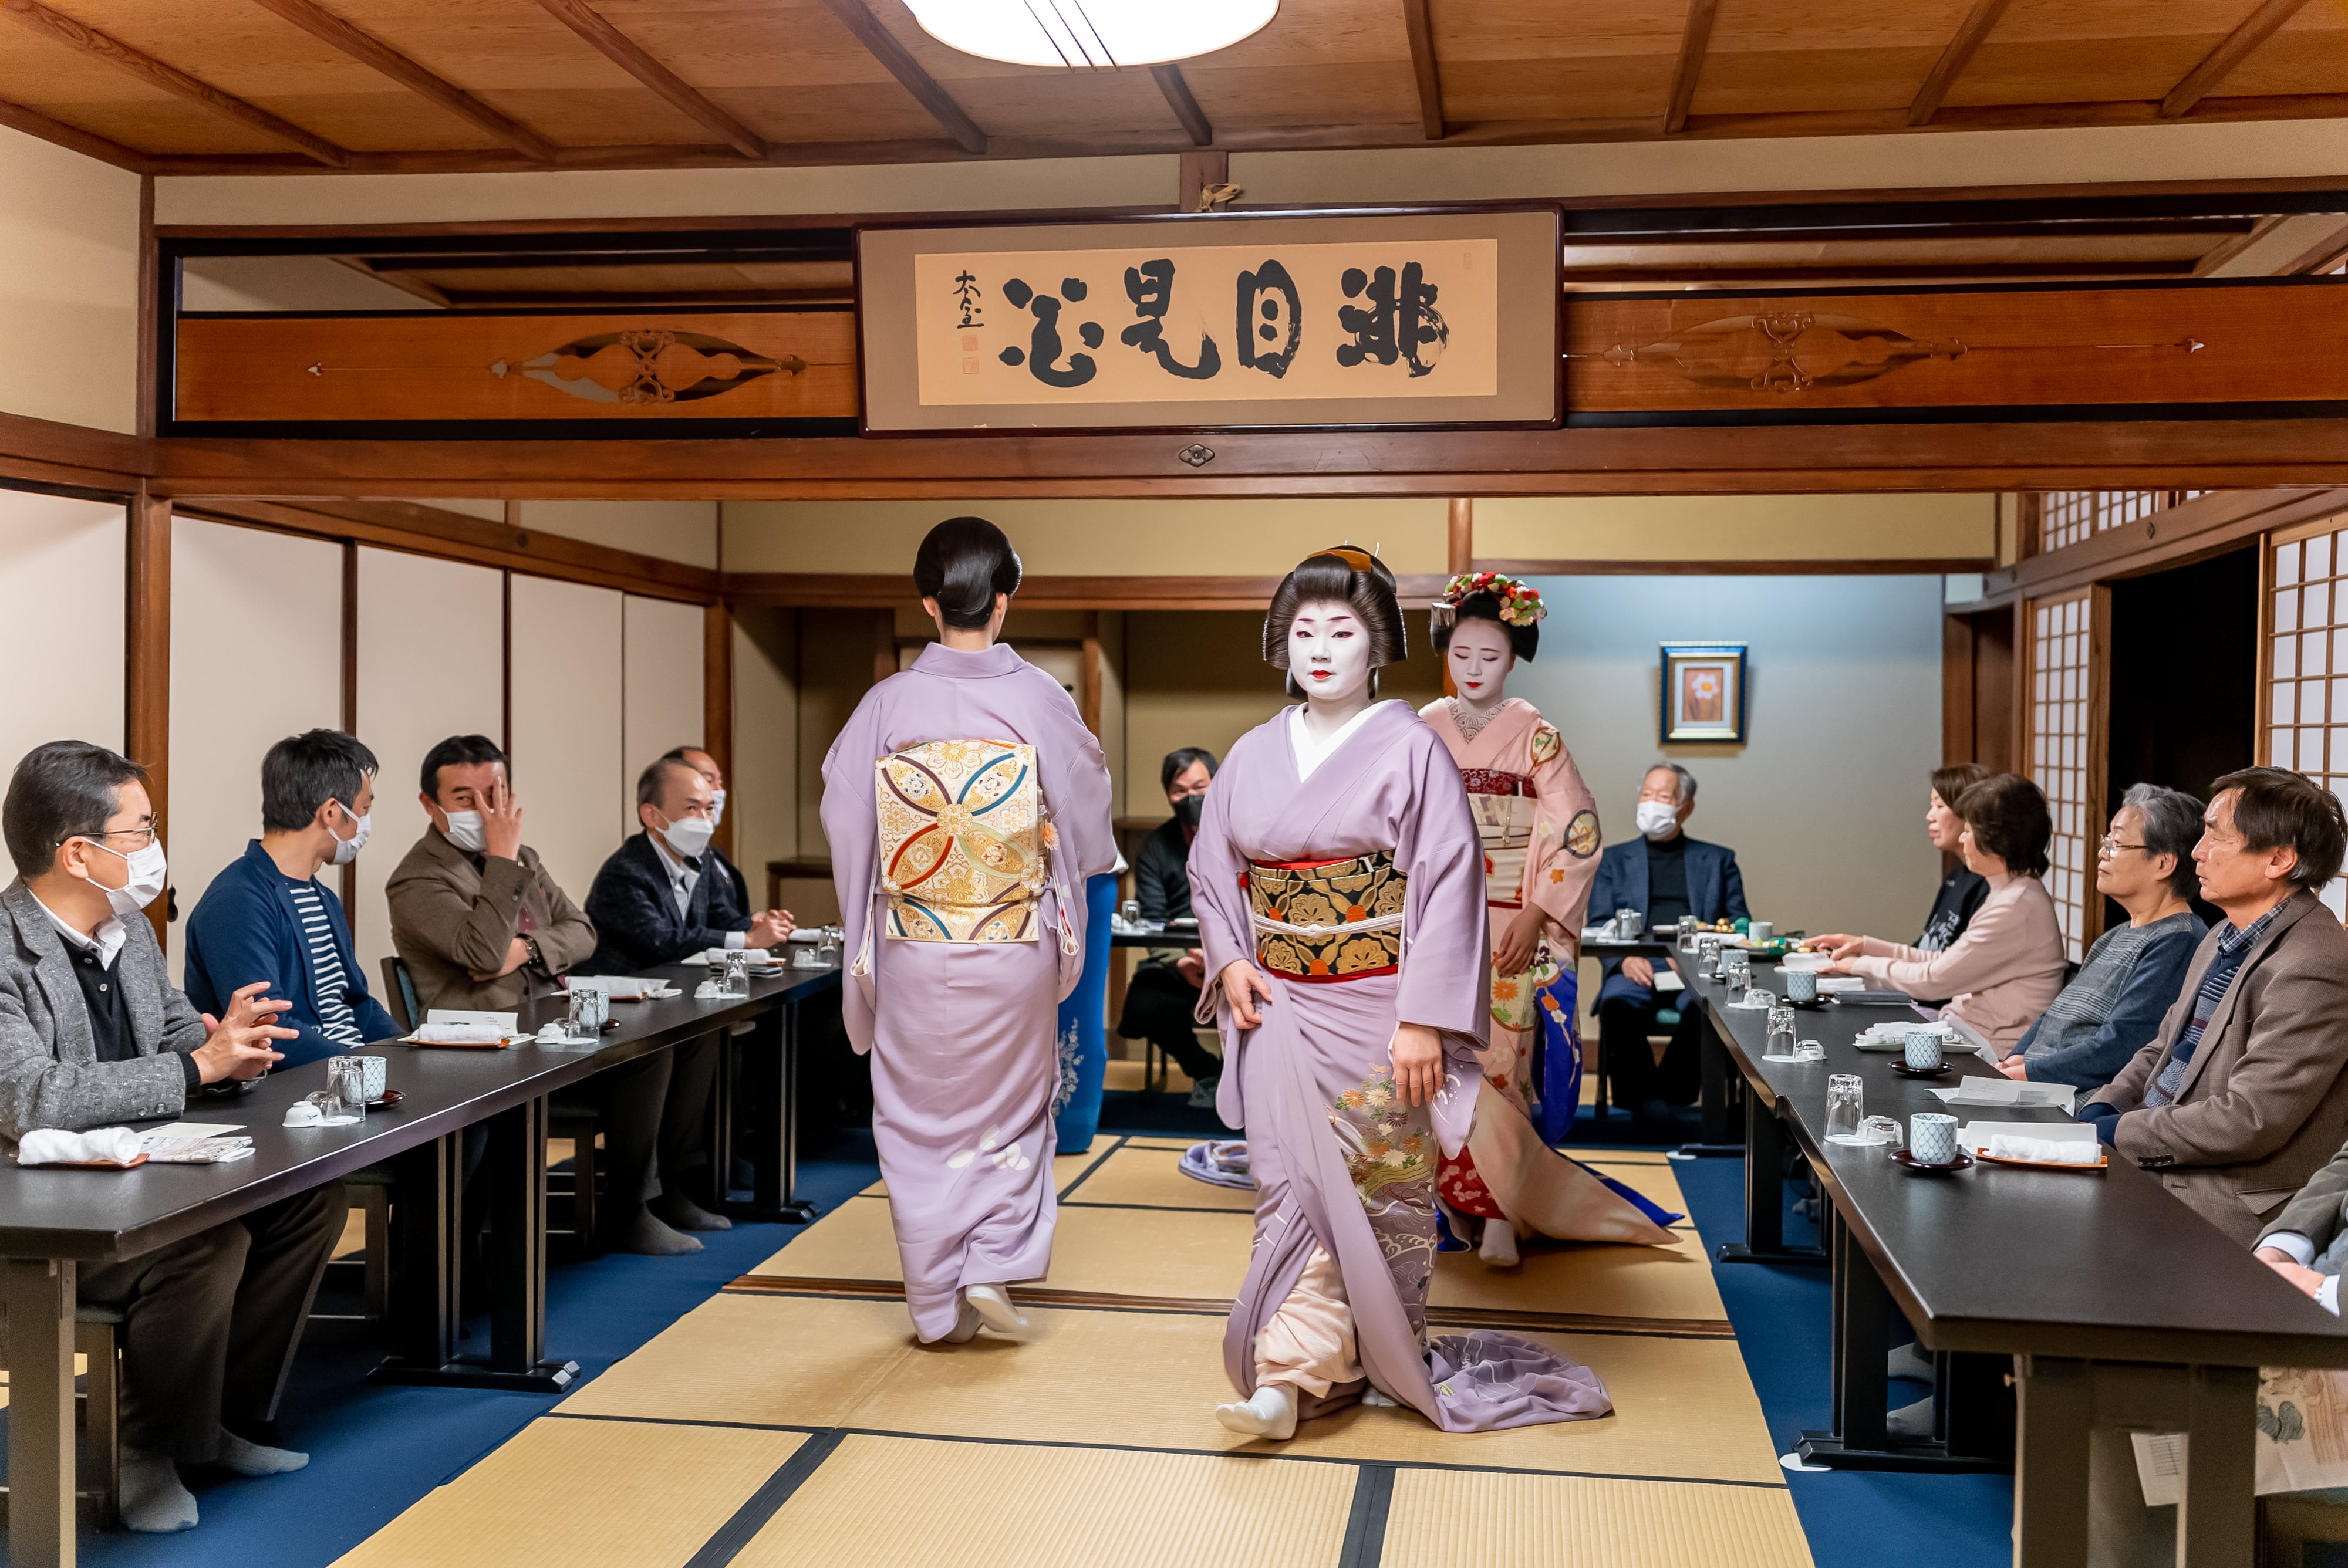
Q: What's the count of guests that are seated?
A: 12